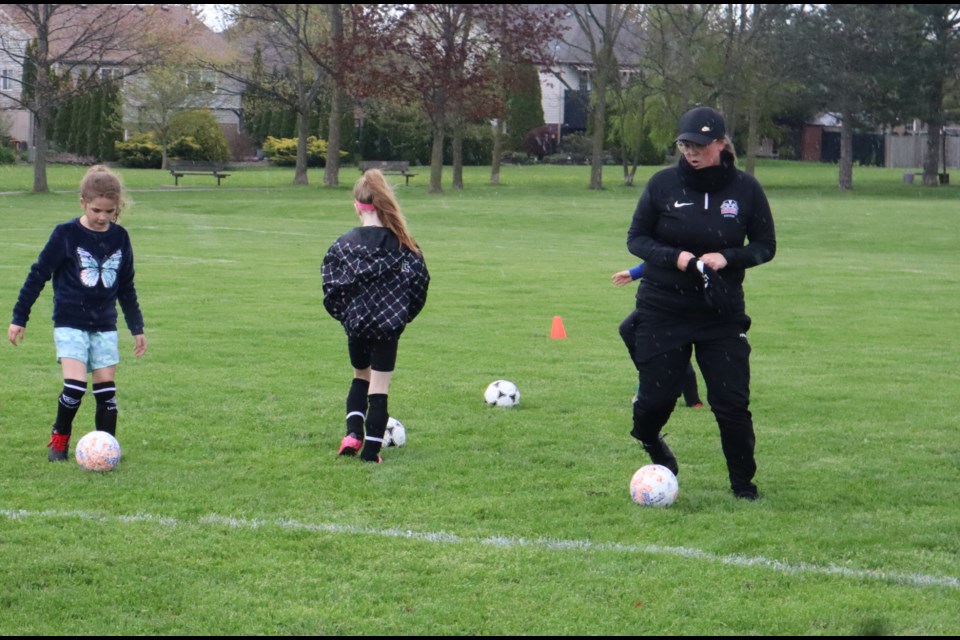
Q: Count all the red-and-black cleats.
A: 1